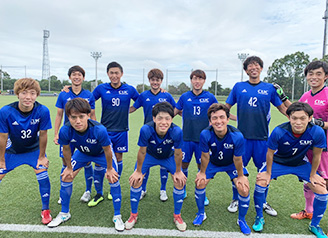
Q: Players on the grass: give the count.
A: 11